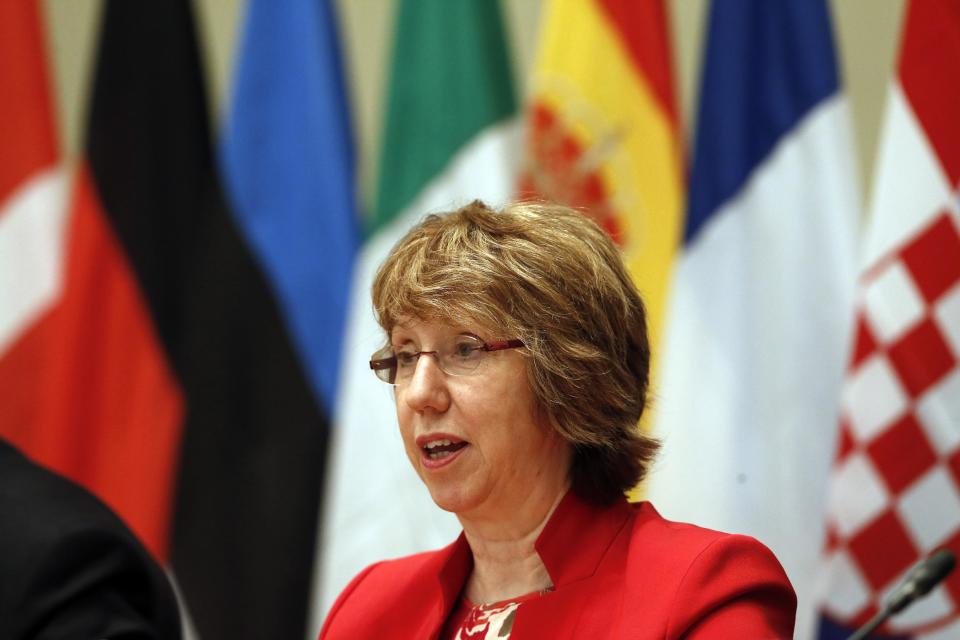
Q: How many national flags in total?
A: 7